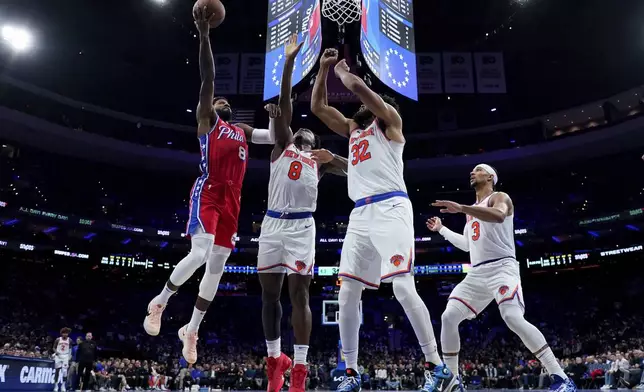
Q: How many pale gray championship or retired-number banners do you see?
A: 5